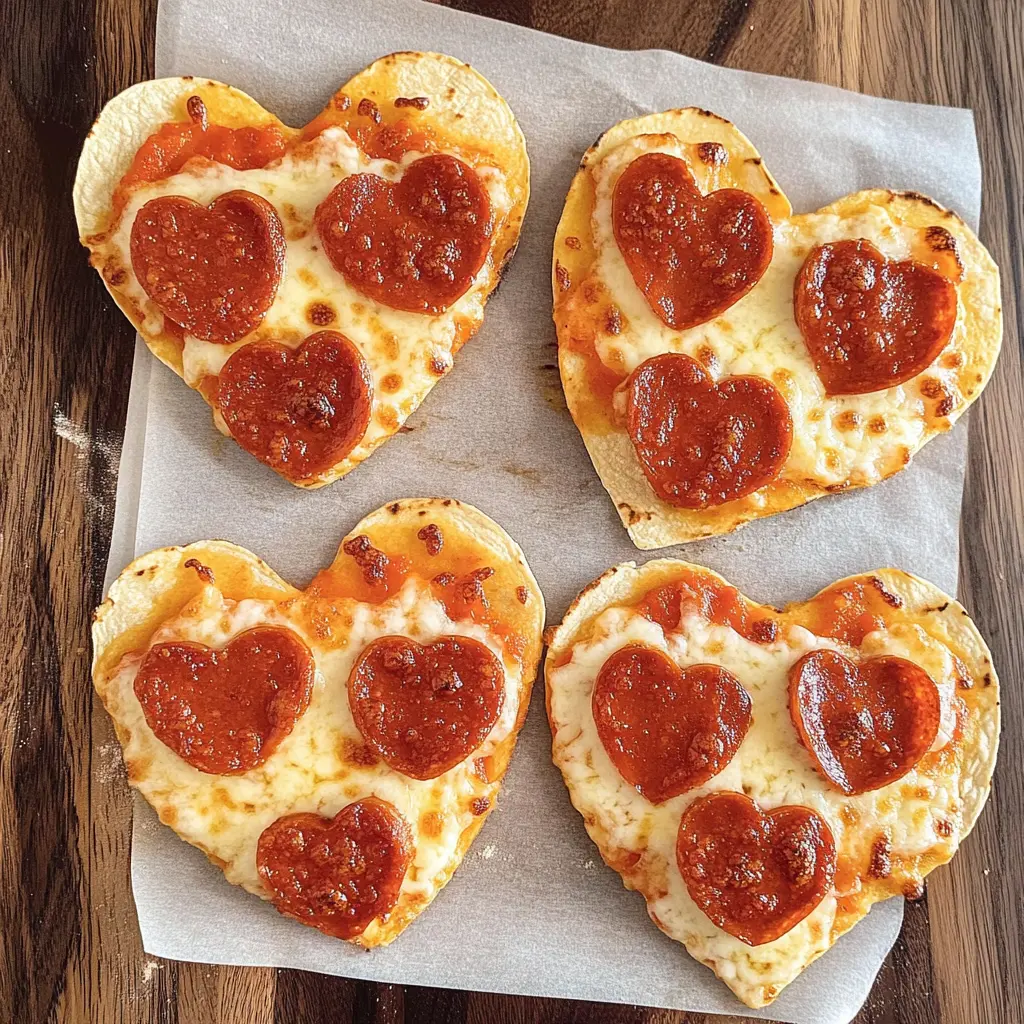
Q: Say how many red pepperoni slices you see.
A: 12